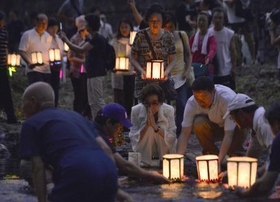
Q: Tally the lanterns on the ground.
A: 3